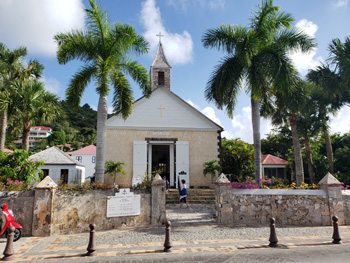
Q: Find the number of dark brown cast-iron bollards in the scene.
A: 5